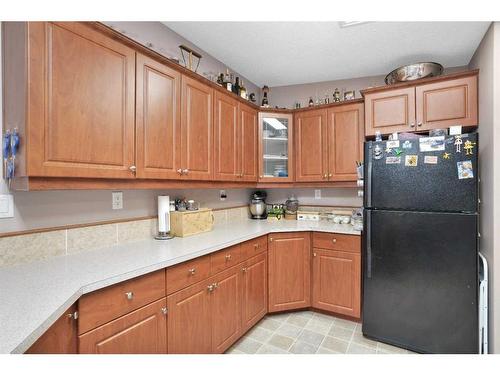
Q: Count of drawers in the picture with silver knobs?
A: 5